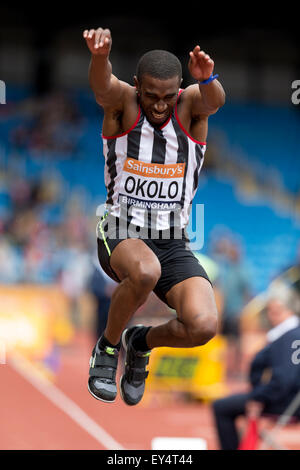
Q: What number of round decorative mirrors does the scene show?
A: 0